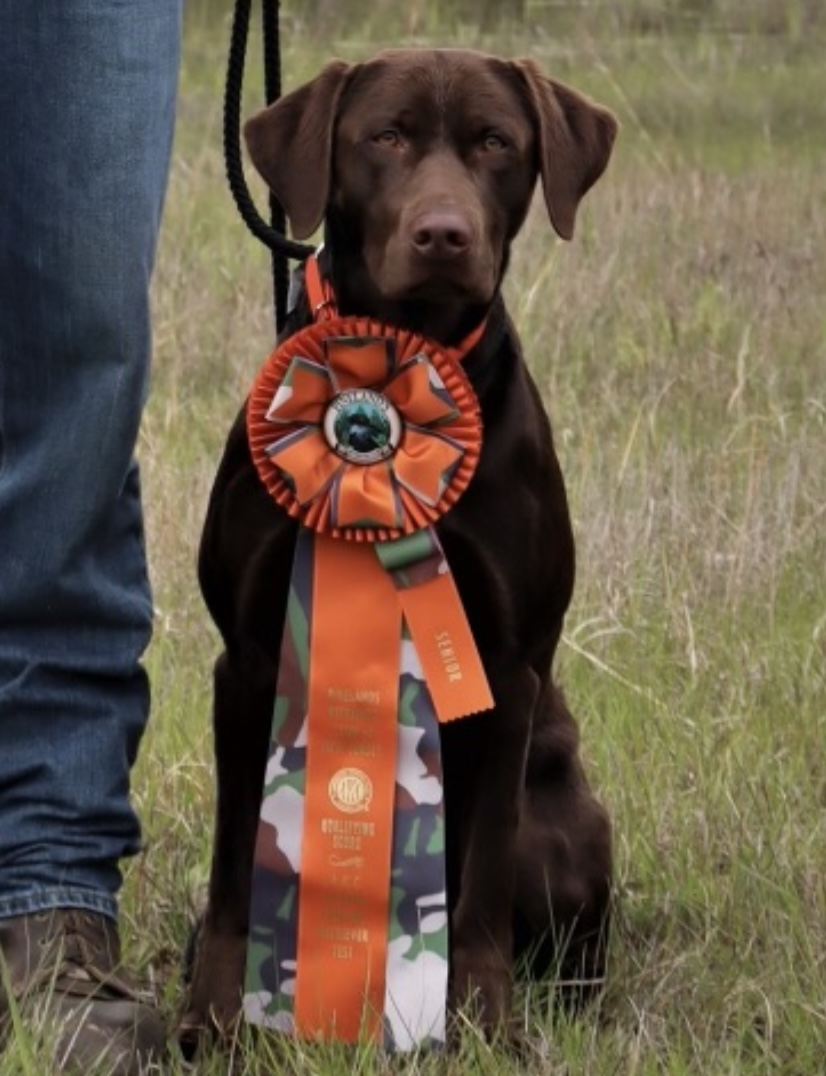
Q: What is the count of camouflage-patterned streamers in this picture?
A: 2